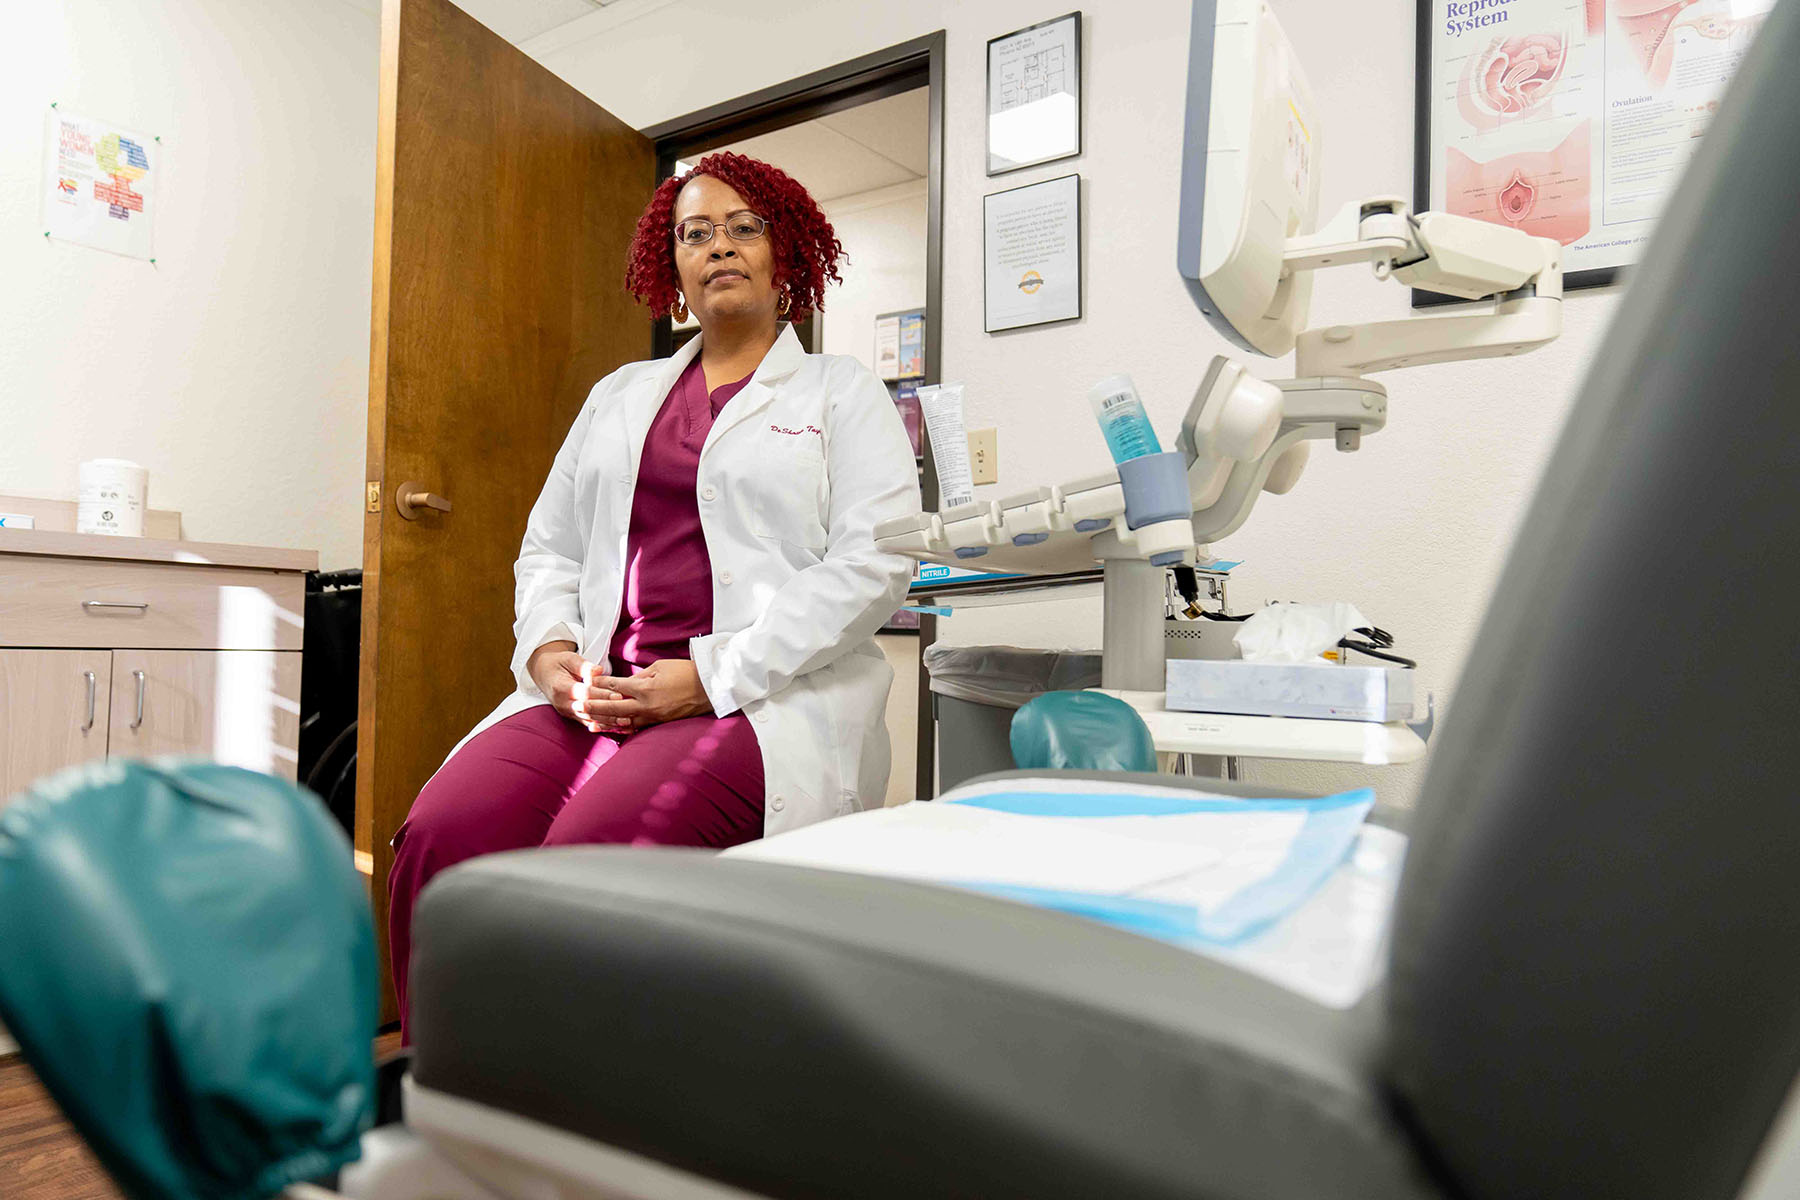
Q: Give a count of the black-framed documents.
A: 3